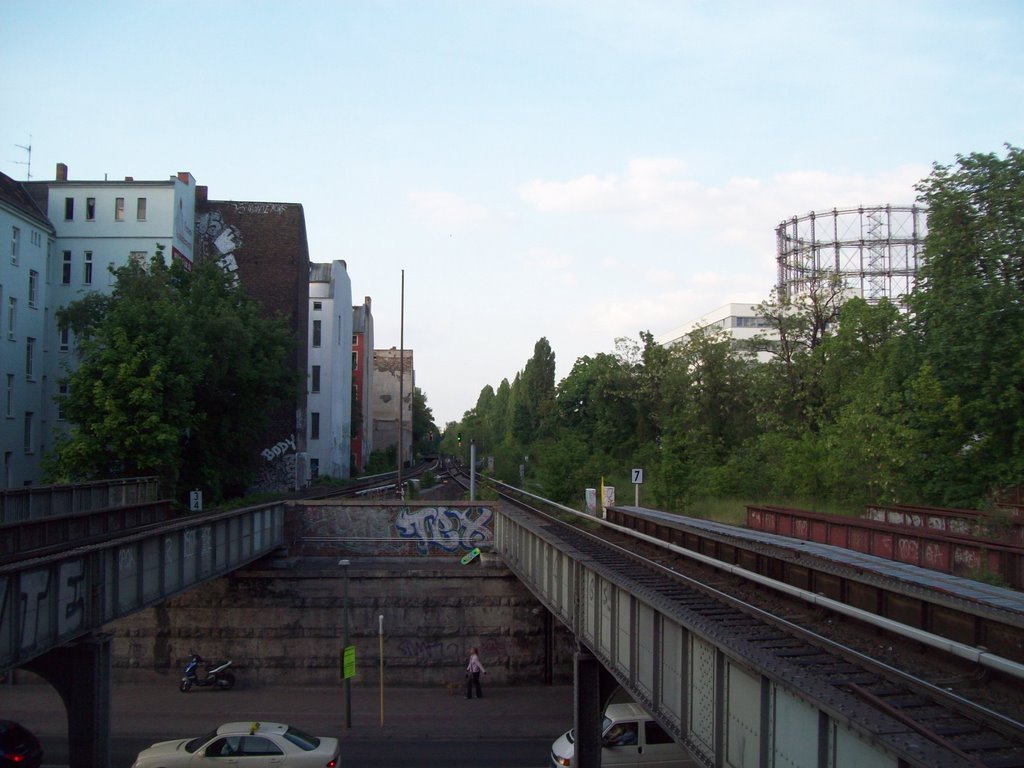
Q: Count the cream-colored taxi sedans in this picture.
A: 1